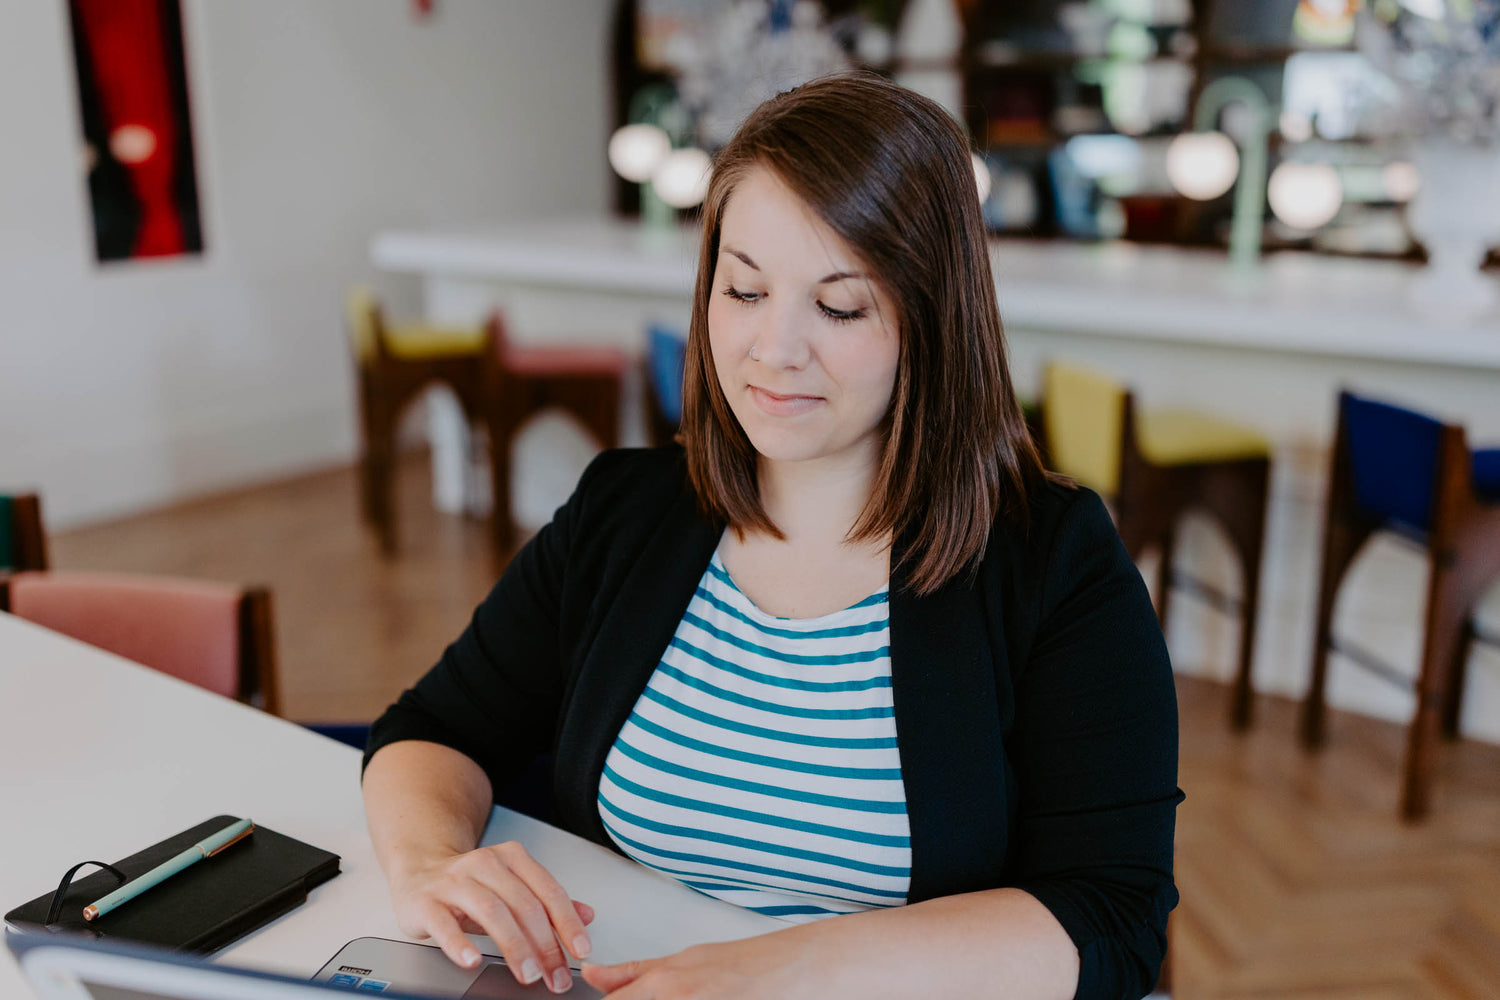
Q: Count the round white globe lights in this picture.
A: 5